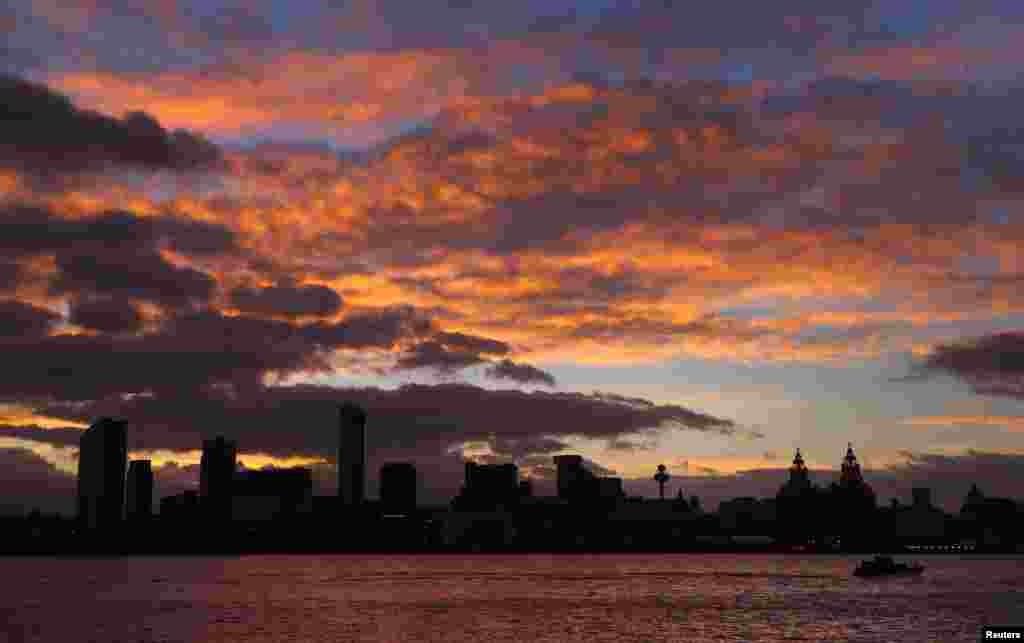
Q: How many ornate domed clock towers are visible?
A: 2